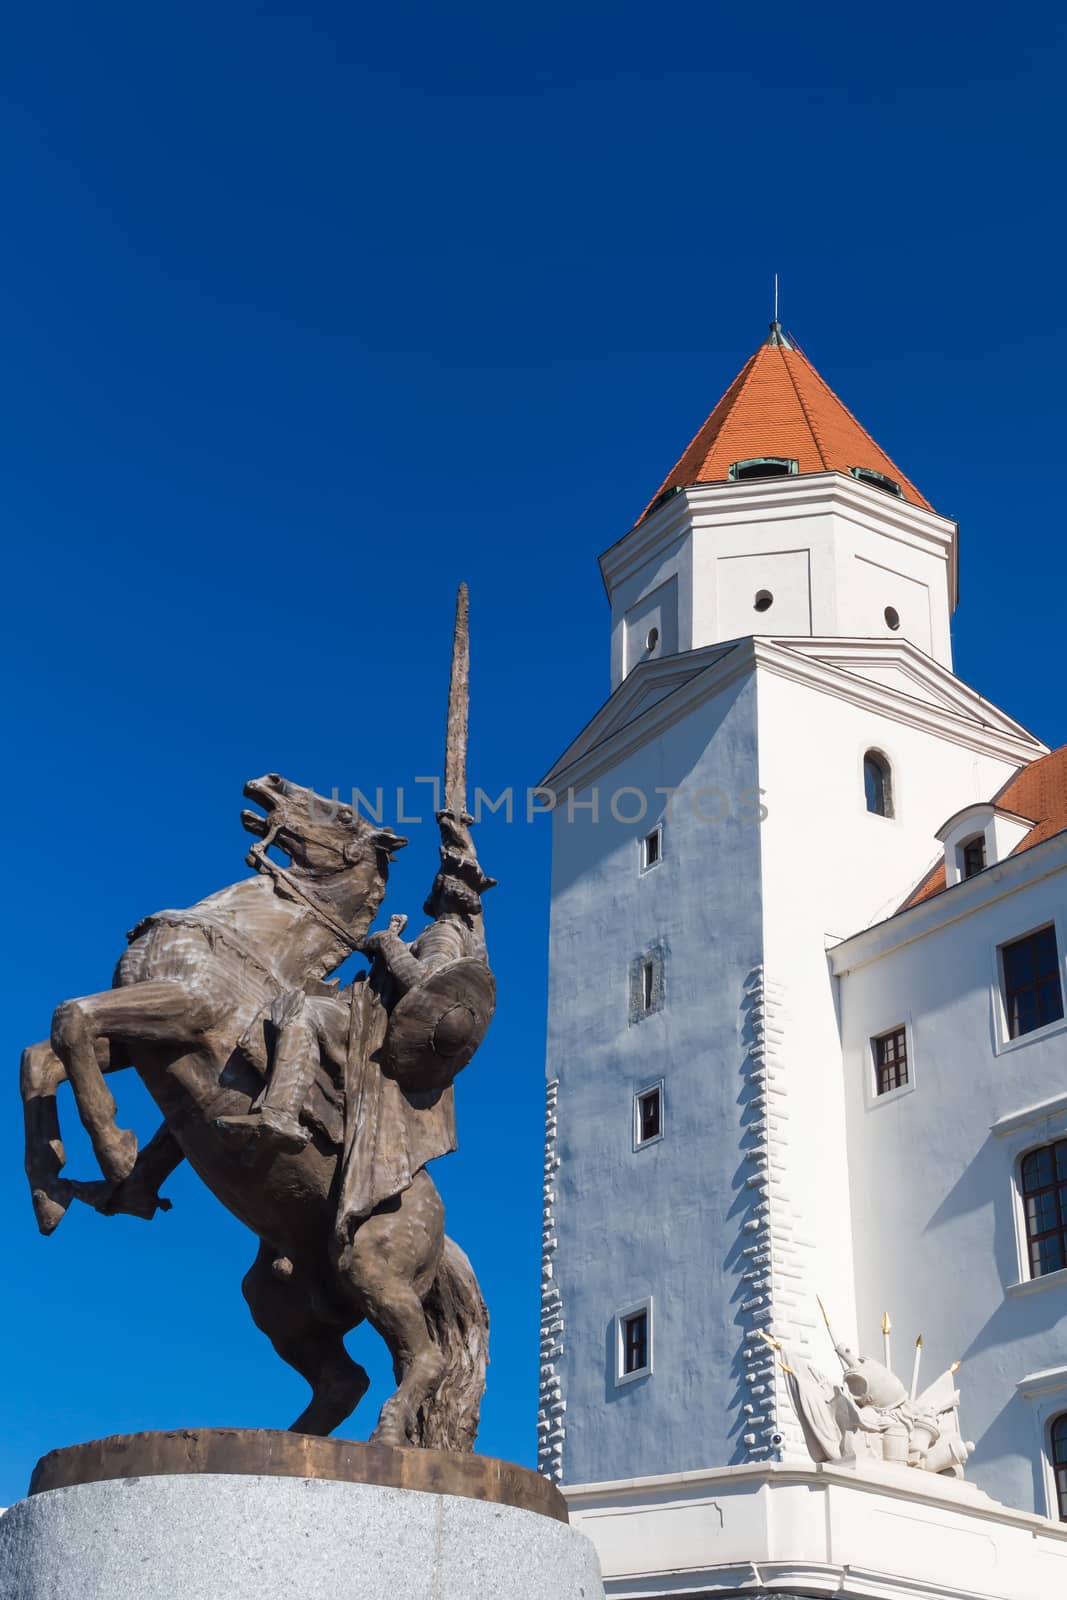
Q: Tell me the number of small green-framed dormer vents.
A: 3